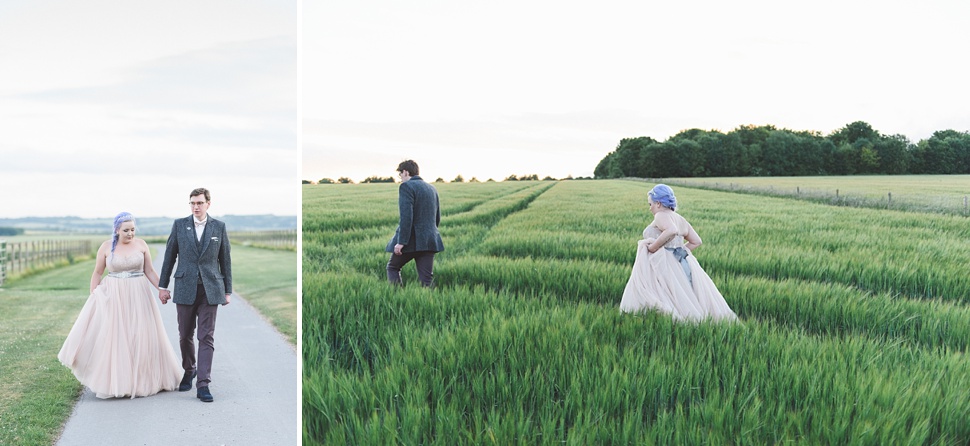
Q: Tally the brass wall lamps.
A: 0